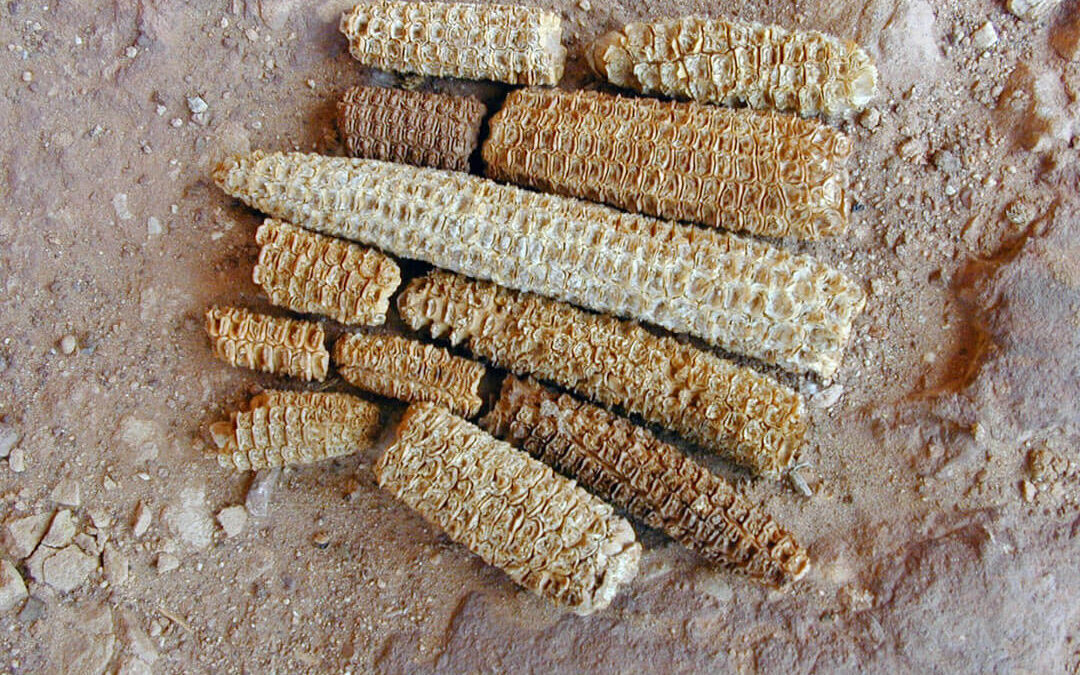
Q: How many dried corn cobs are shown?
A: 12